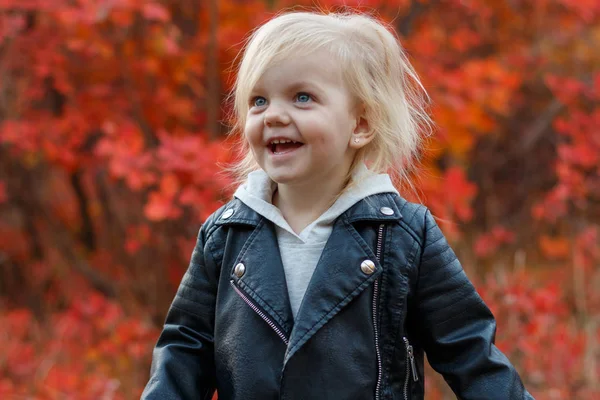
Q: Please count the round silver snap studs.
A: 4